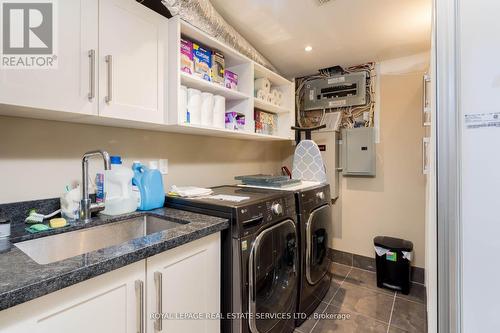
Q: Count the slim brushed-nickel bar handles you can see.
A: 4